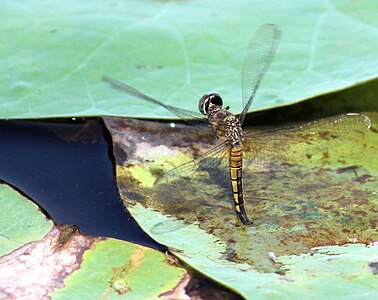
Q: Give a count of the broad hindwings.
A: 2